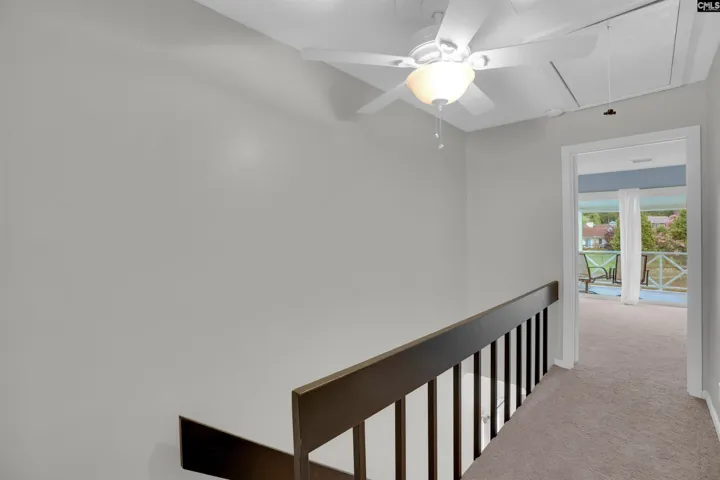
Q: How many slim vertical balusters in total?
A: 11